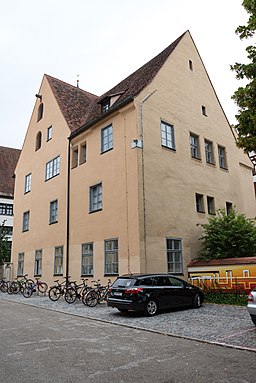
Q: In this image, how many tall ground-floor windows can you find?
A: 6